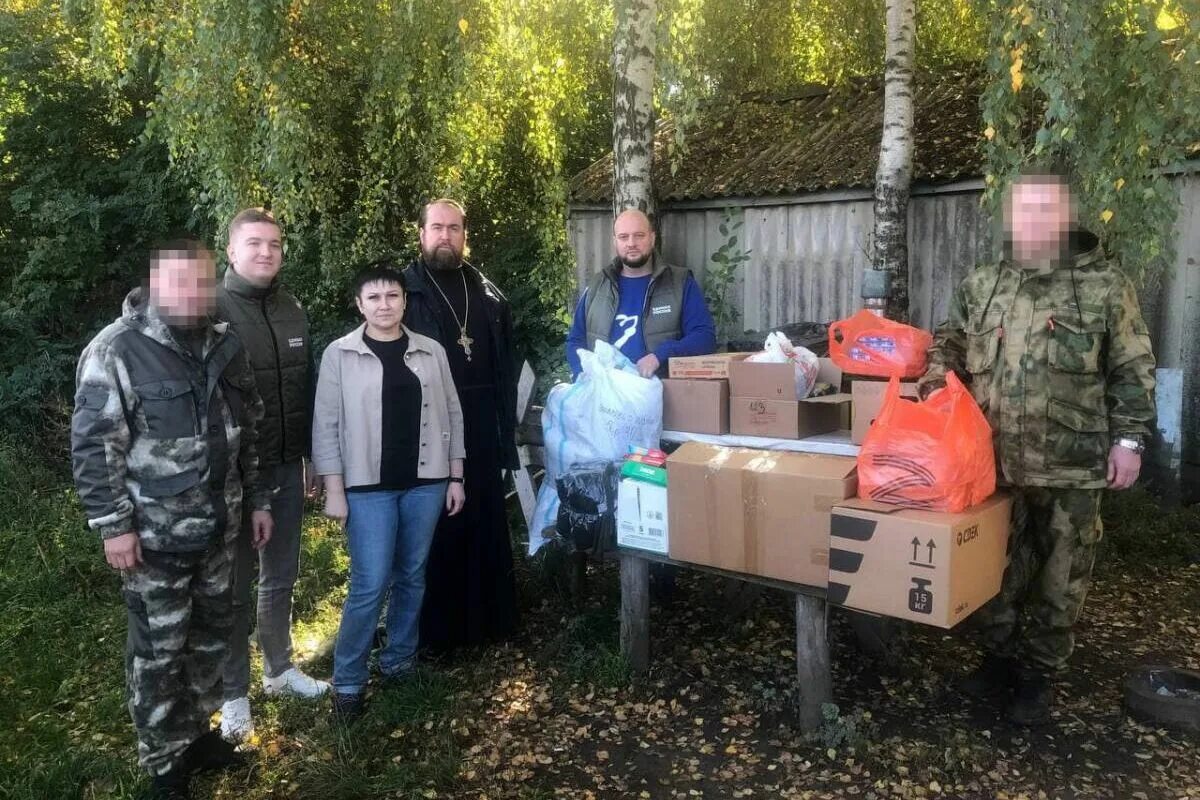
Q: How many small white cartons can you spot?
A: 1